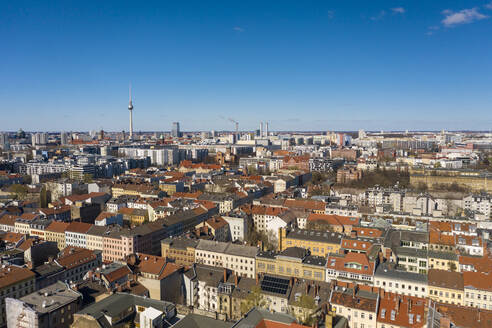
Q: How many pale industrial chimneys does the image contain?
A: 2